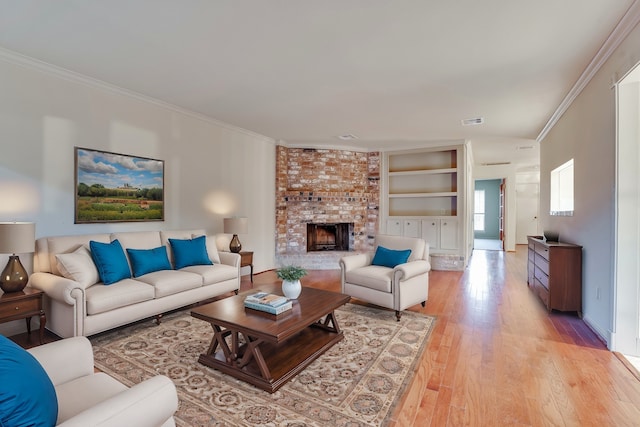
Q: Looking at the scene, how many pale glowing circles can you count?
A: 2